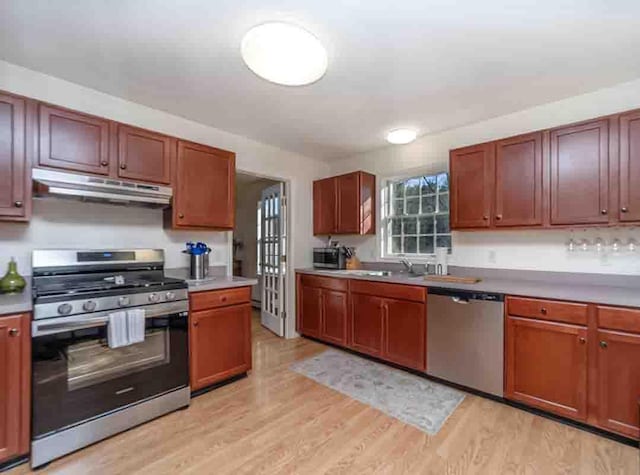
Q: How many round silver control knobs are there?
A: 5